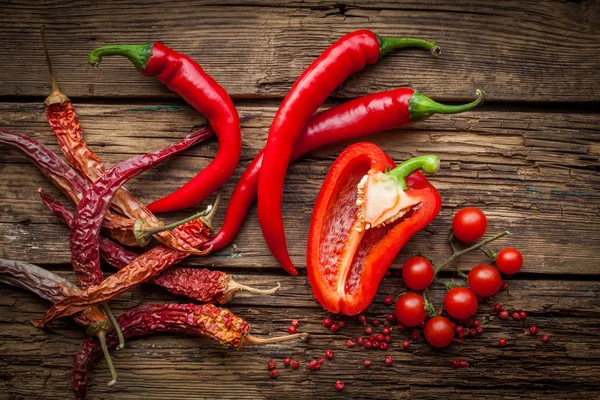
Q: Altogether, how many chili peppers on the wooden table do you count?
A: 10